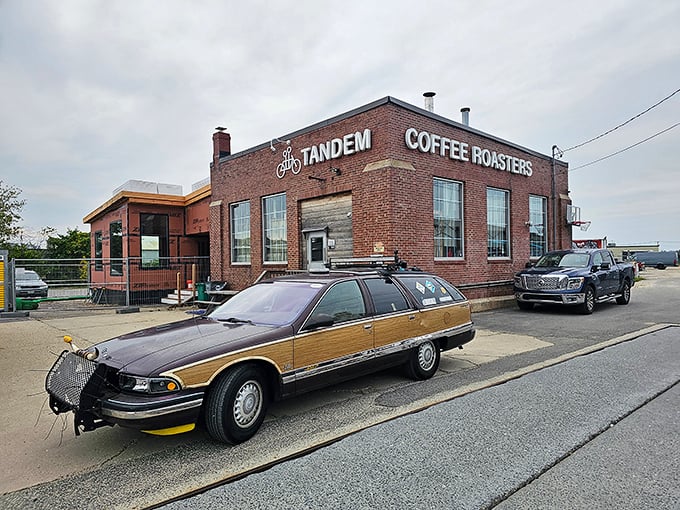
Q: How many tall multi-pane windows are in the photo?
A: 5